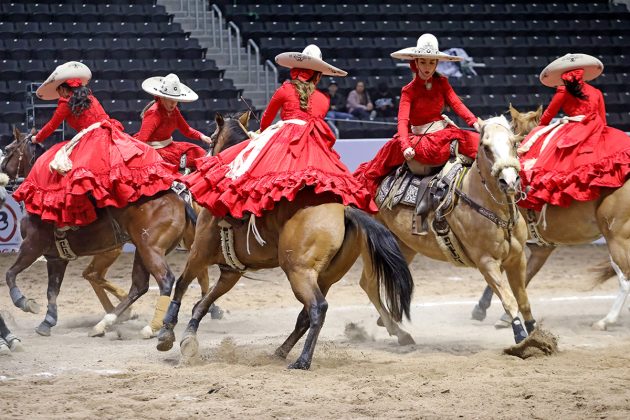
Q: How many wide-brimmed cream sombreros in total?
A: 5